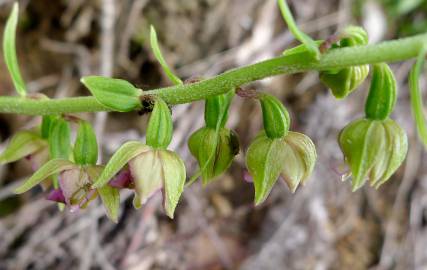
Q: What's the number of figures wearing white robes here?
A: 0